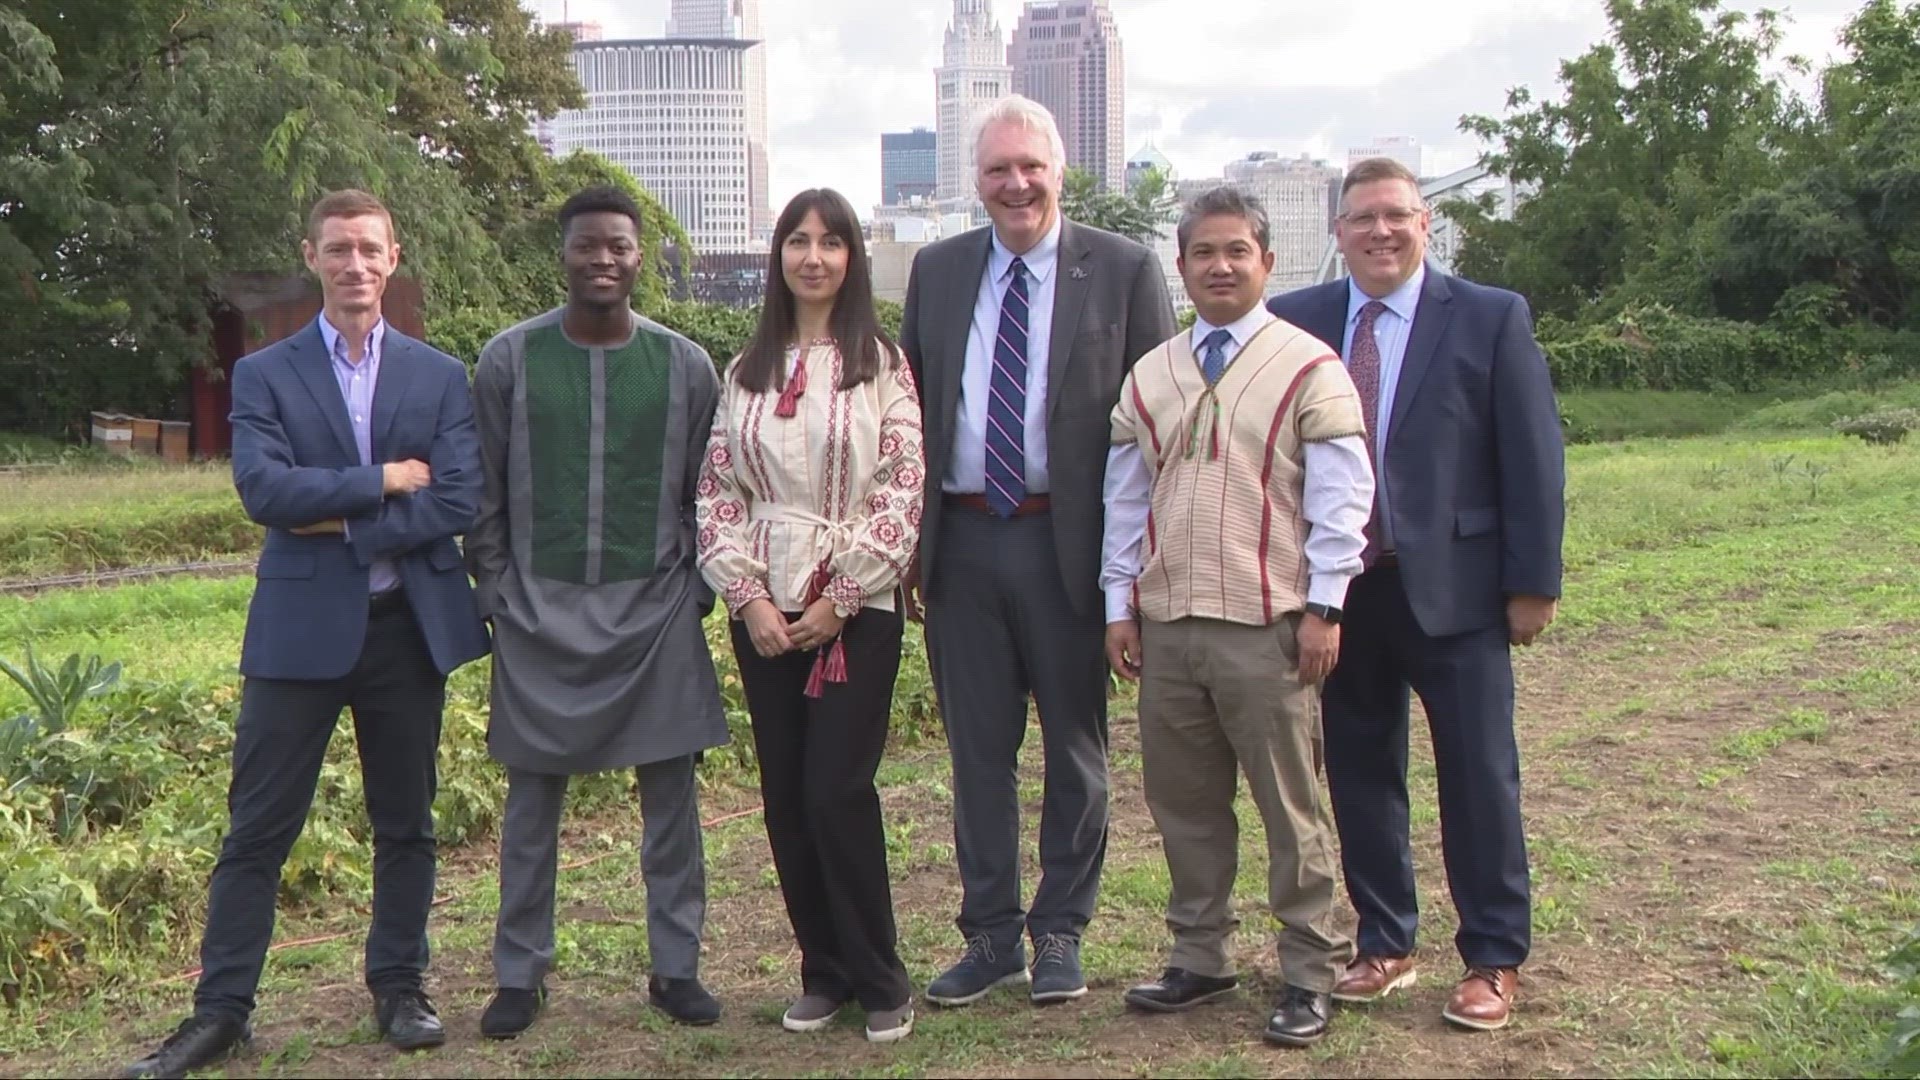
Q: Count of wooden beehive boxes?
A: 3